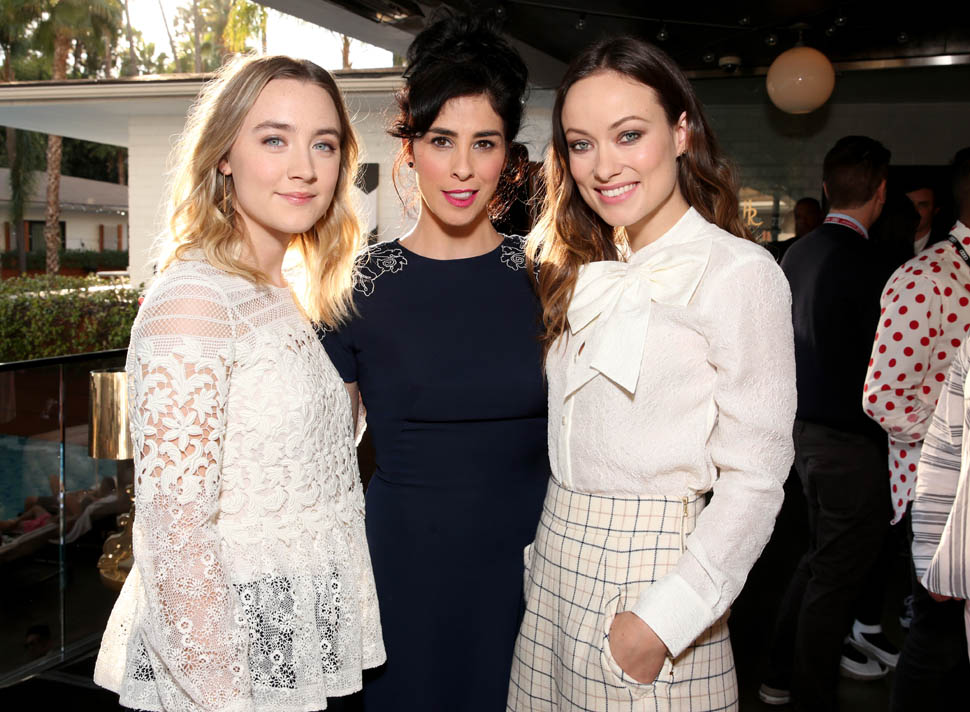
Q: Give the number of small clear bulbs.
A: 9